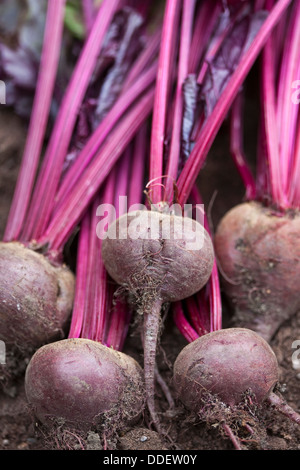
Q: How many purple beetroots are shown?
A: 5